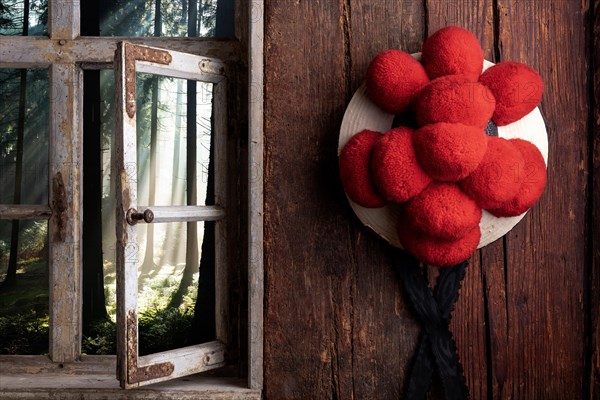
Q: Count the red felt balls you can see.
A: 11